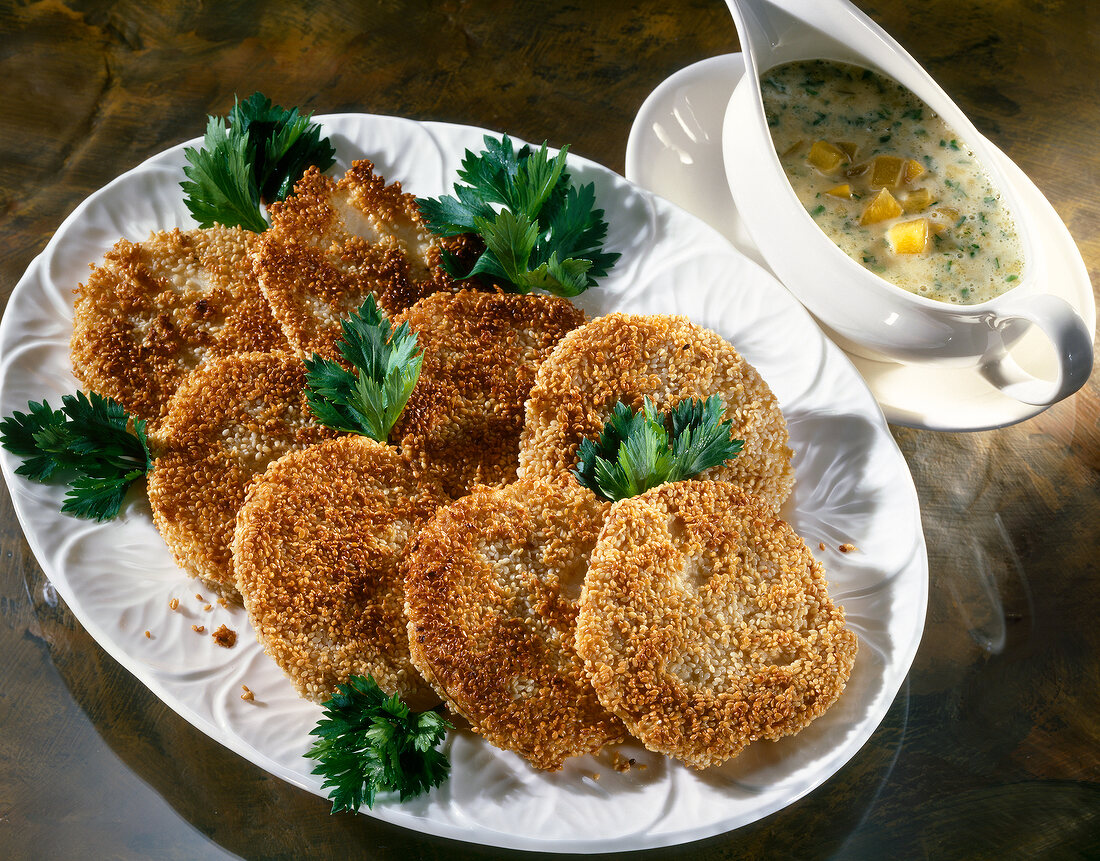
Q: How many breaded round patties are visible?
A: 8